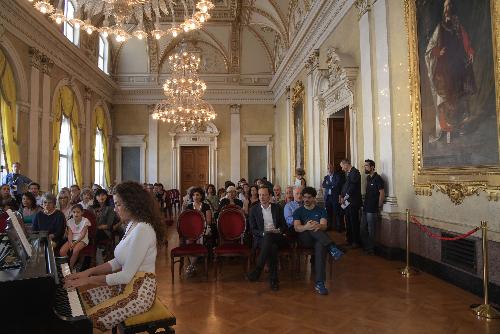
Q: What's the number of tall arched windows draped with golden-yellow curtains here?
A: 3